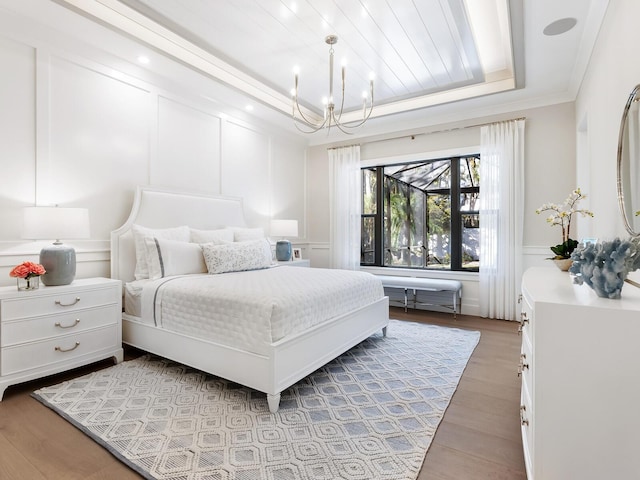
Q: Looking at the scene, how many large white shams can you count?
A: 3